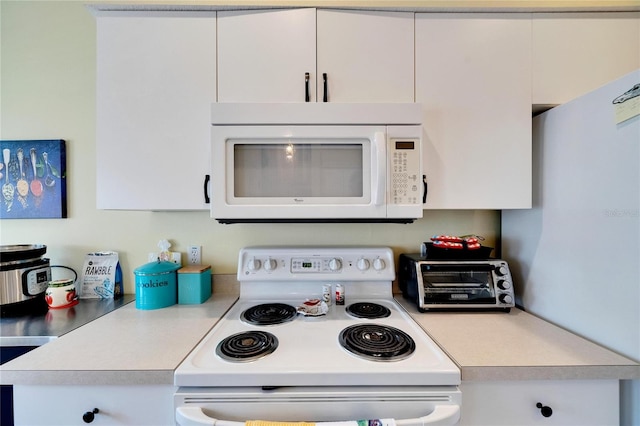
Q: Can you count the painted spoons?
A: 4